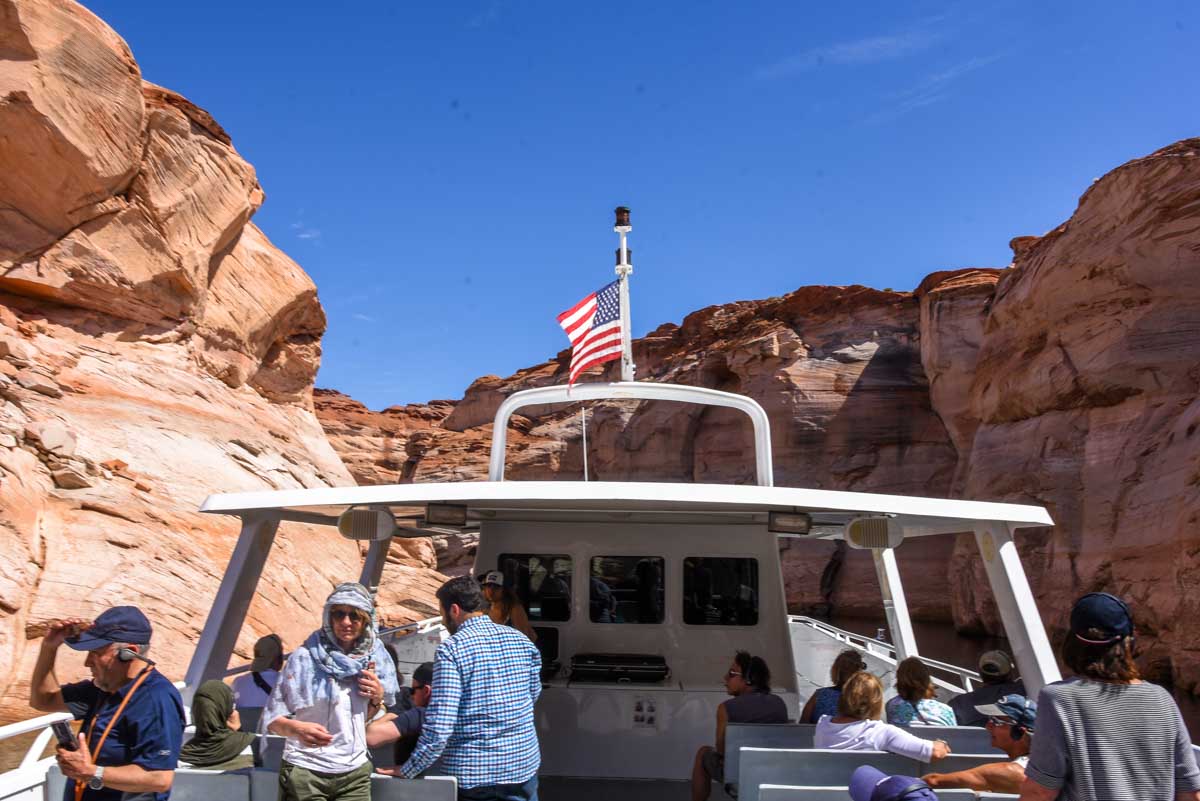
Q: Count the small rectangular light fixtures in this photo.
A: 2